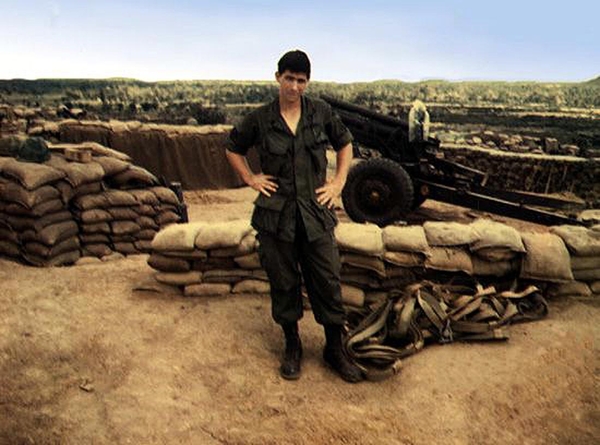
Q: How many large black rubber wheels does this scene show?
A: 1